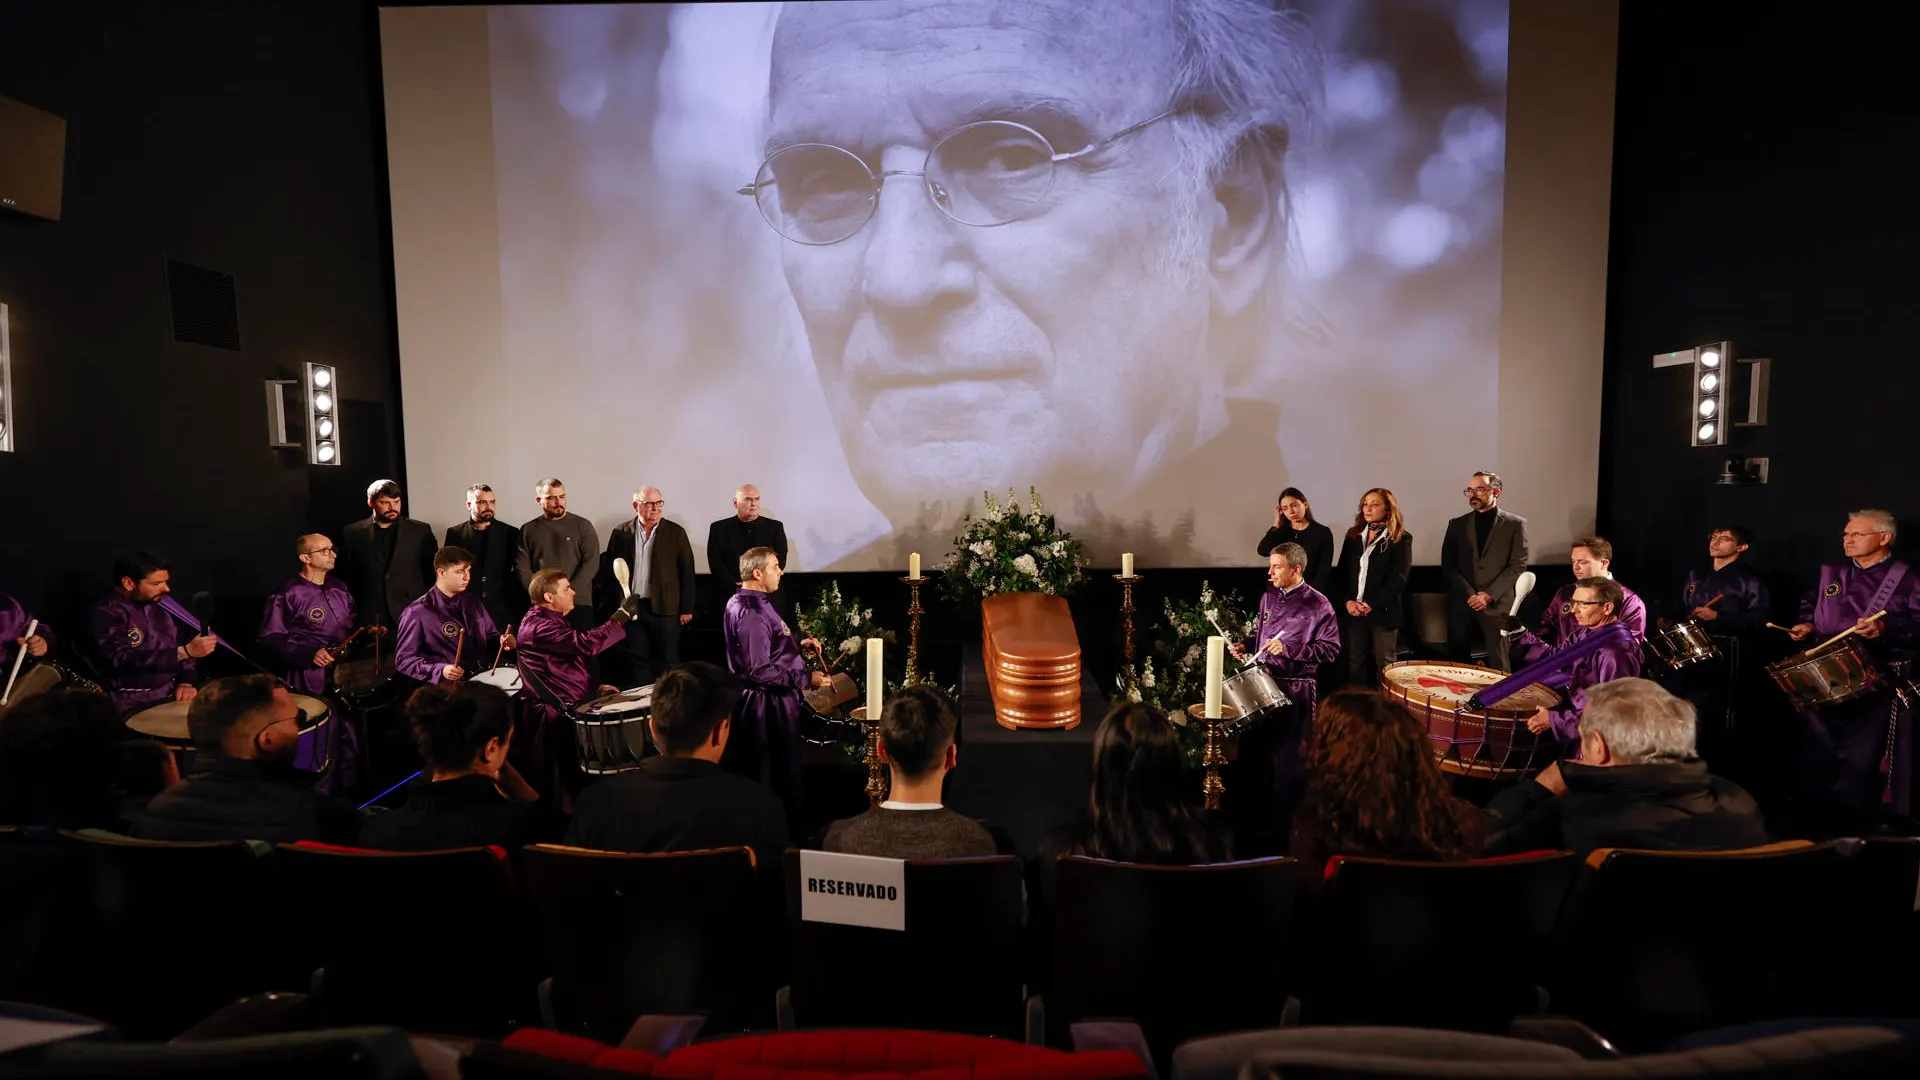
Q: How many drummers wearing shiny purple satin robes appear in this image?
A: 11